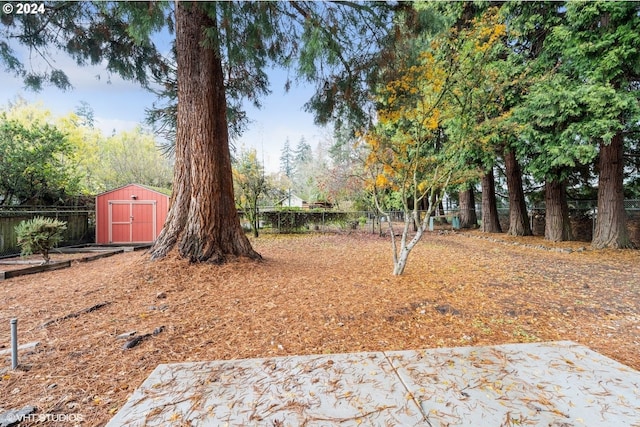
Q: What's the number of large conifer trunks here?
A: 6